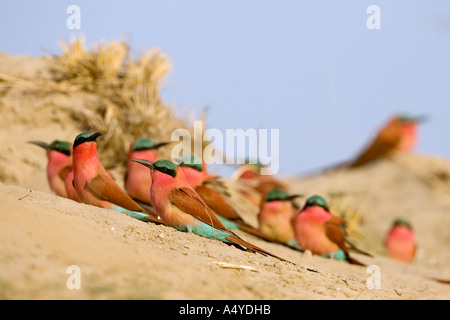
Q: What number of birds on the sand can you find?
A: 10